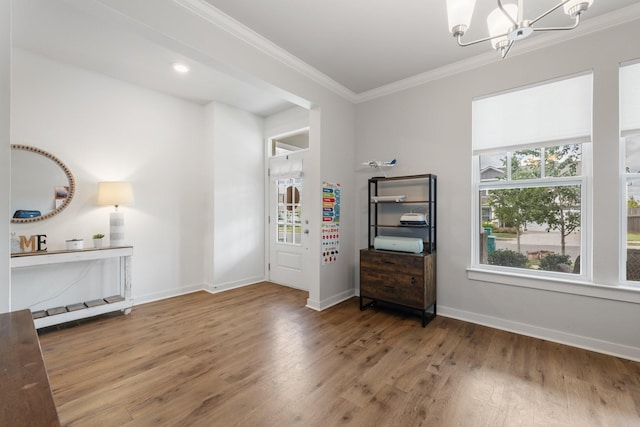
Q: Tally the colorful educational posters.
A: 2